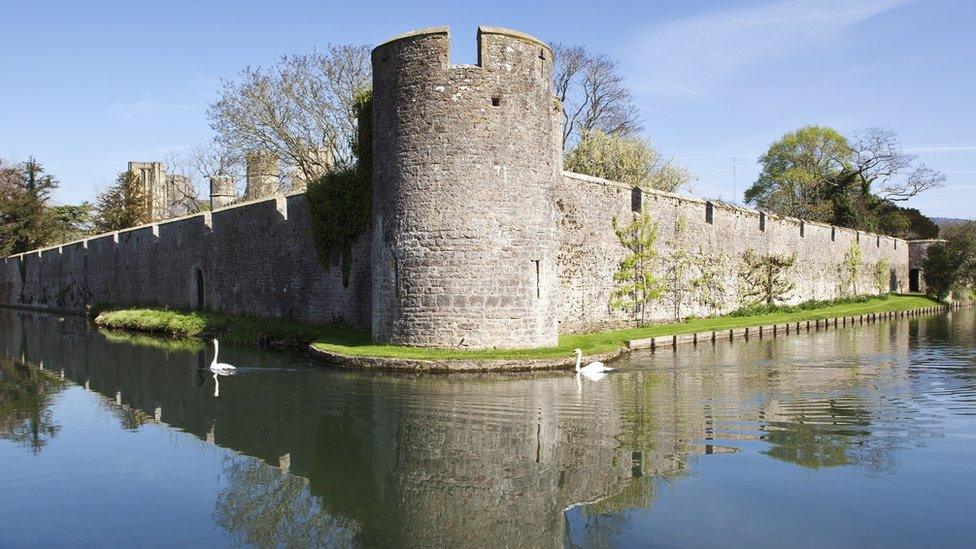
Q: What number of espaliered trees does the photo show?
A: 6